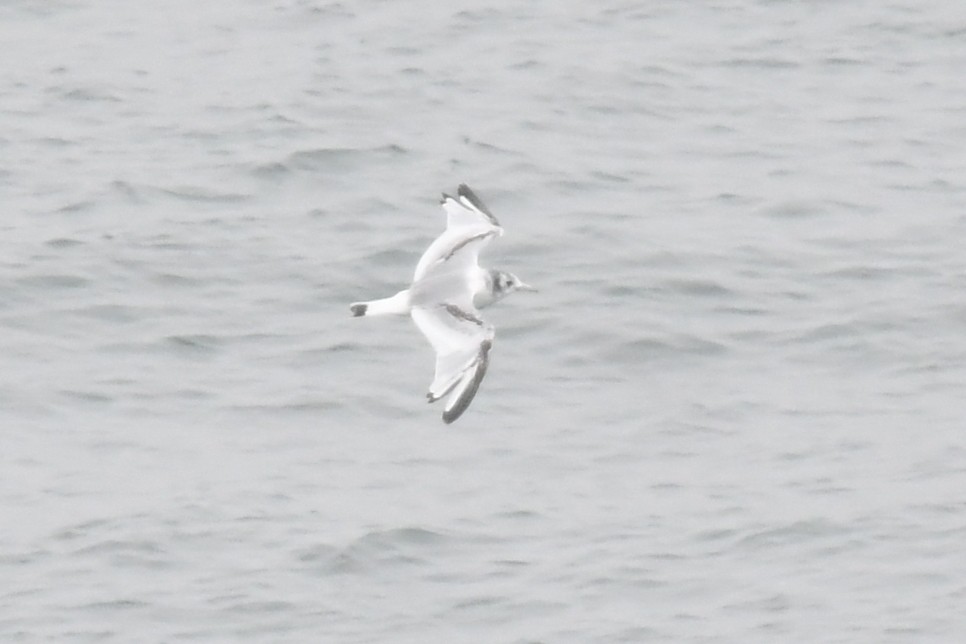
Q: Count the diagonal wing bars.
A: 2